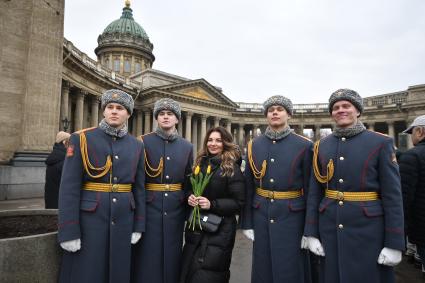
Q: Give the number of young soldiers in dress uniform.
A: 4